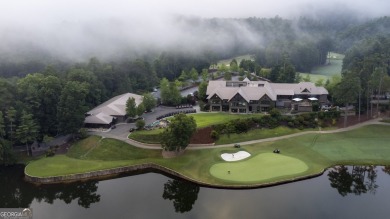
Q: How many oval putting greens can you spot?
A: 1